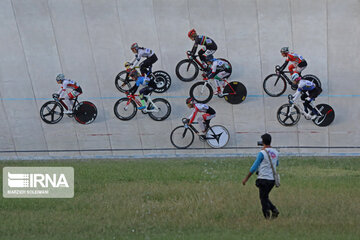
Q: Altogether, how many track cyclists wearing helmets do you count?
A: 8